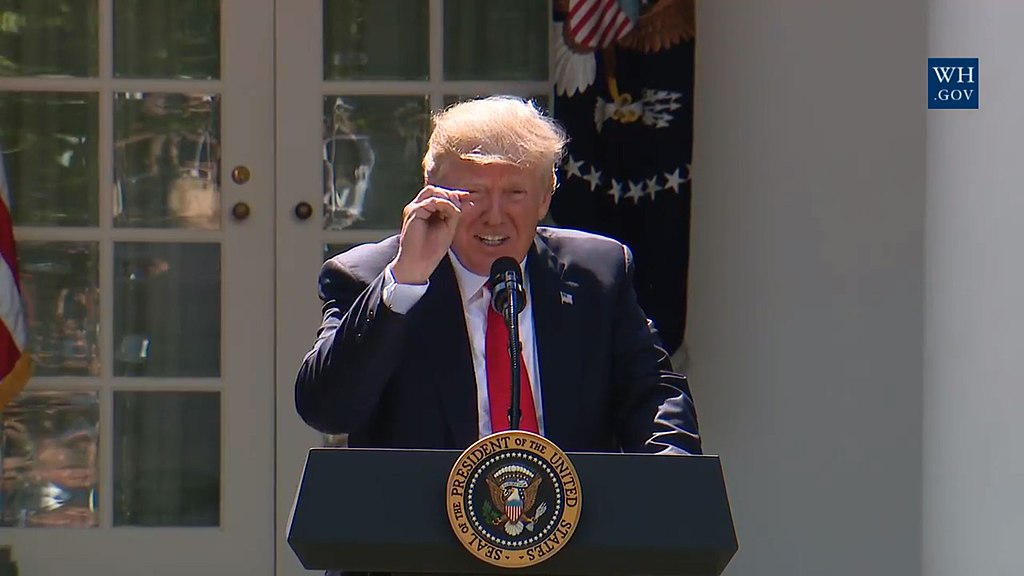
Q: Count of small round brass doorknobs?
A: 3